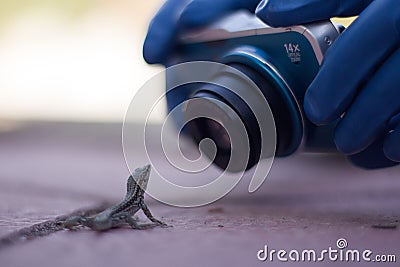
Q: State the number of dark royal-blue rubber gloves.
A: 2